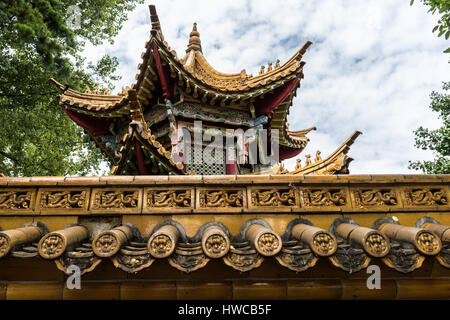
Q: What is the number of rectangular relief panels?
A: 9